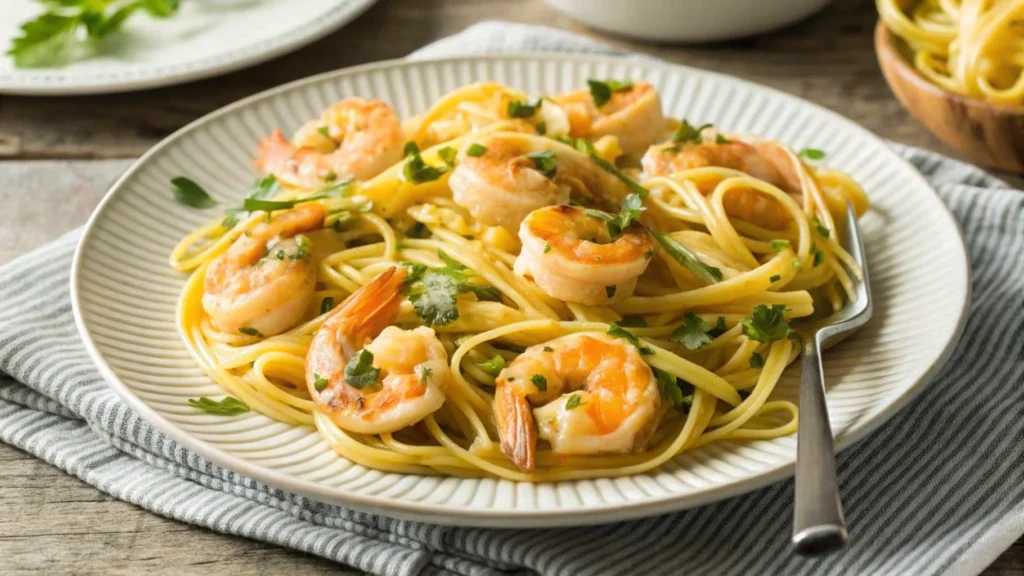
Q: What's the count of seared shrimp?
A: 8